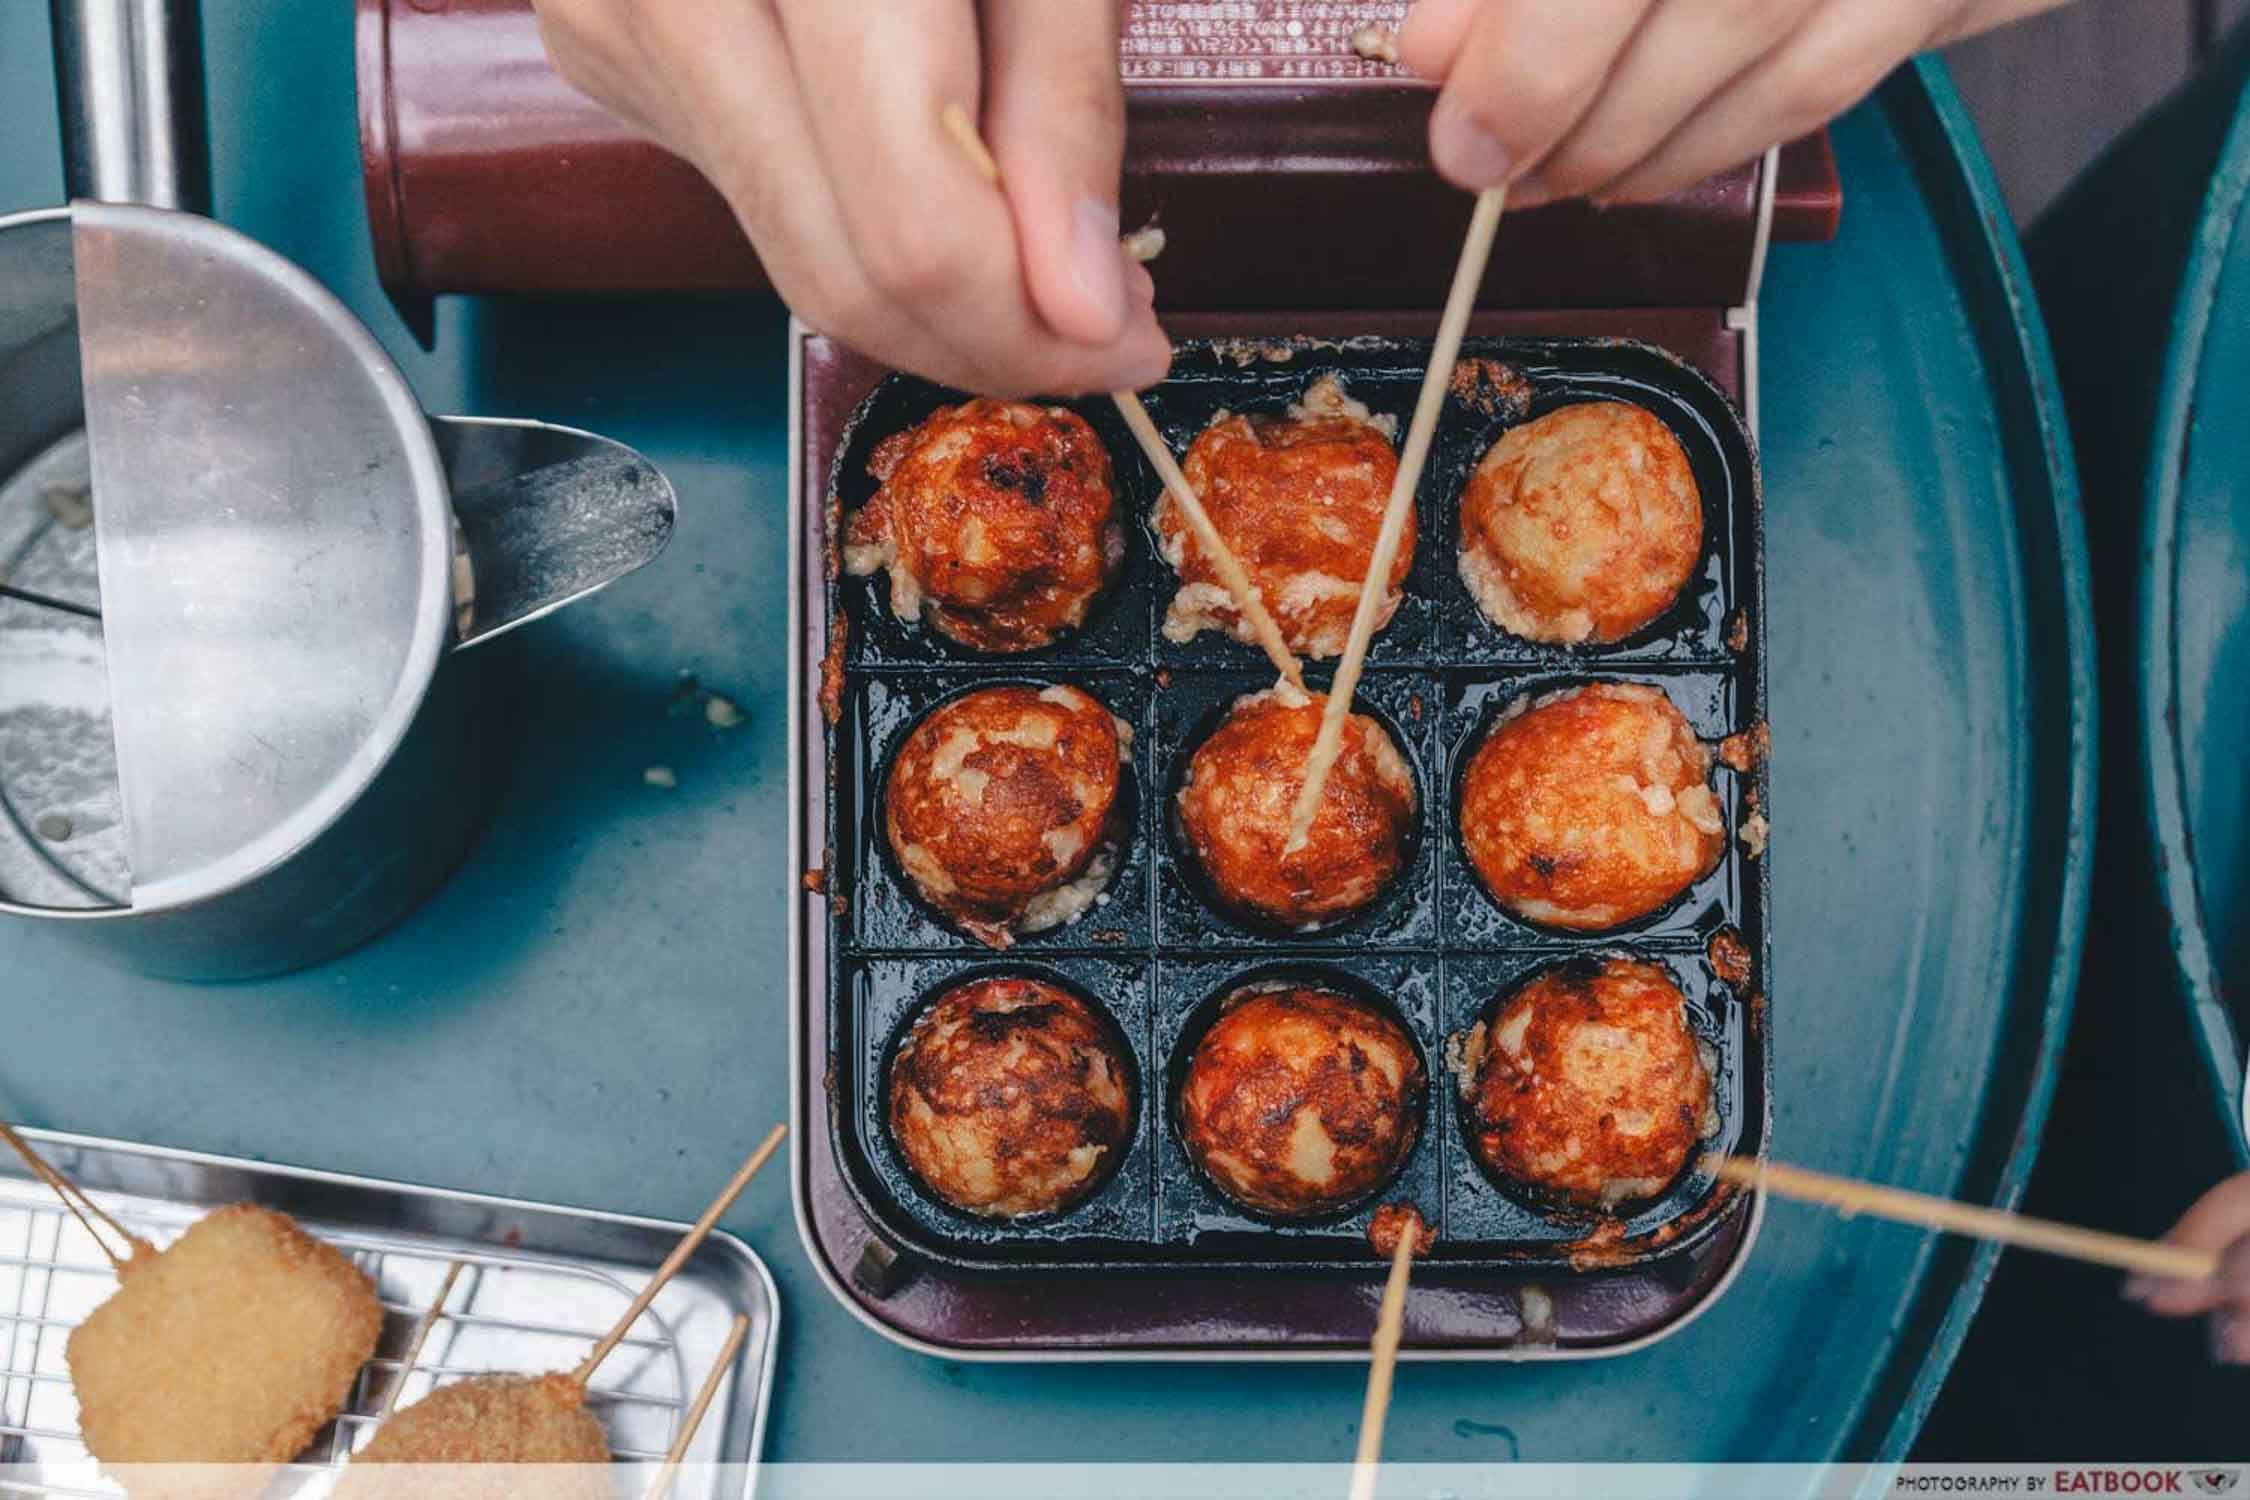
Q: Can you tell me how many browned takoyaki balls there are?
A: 9